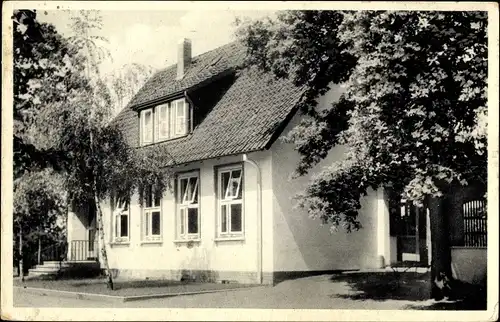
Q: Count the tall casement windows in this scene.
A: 4